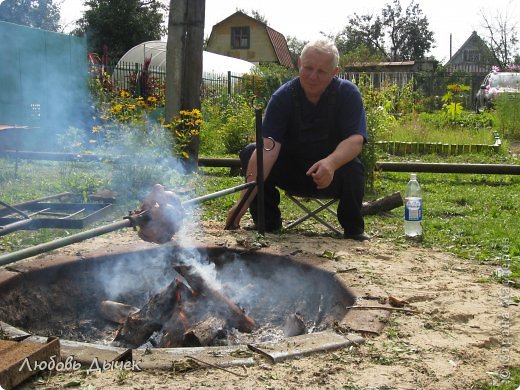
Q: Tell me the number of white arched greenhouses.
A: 1